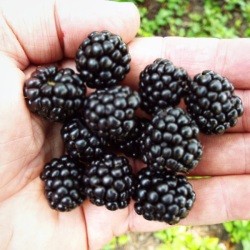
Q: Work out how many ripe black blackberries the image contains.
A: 11